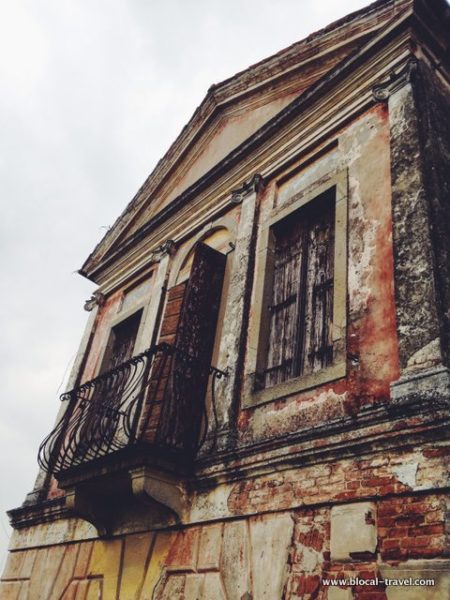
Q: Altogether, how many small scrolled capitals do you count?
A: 4